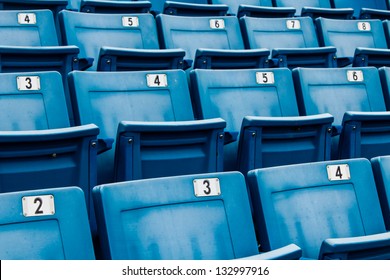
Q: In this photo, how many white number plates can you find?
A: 12